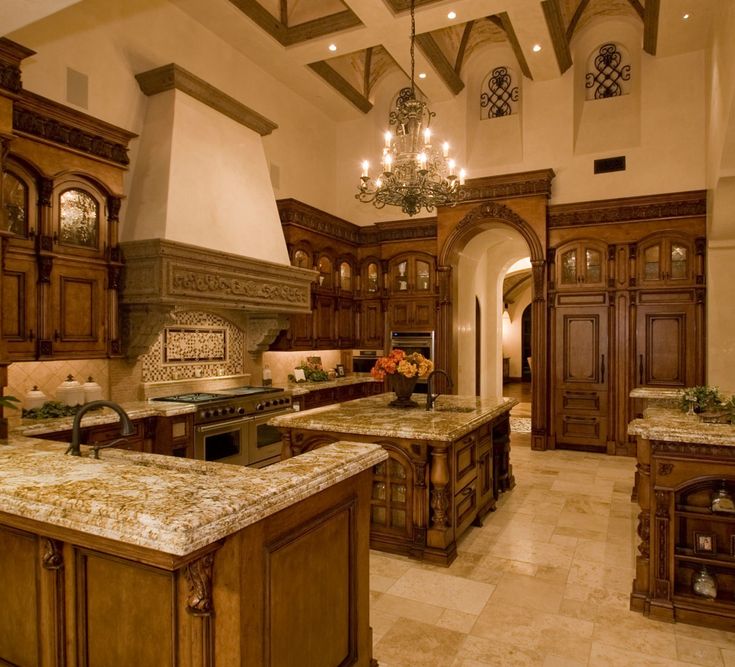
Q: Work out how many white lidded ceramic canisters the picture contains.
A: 3